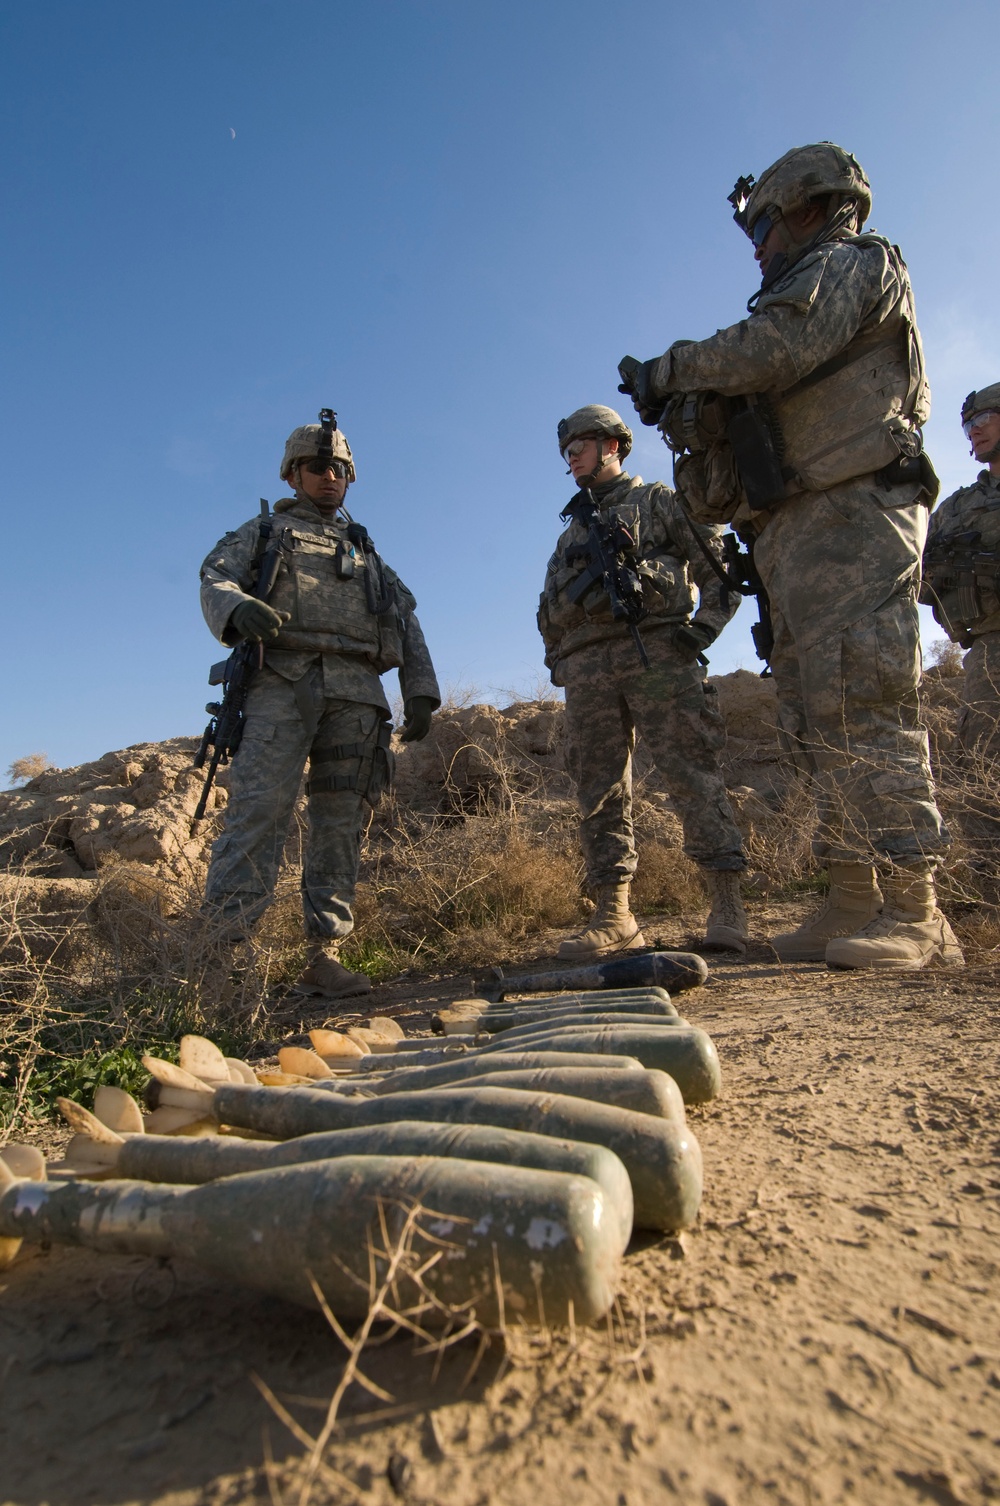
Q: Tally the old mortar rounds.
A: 12